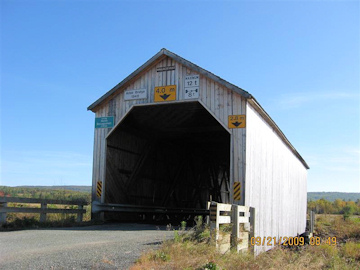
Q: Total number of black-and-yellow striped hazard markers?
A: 2